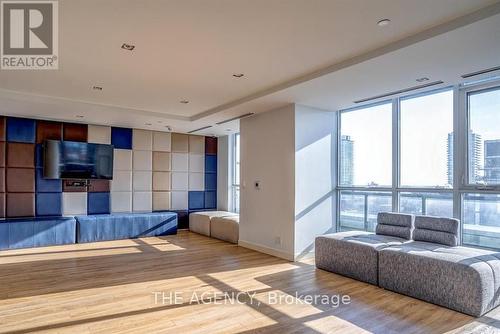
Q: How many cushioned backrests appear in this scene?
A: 2